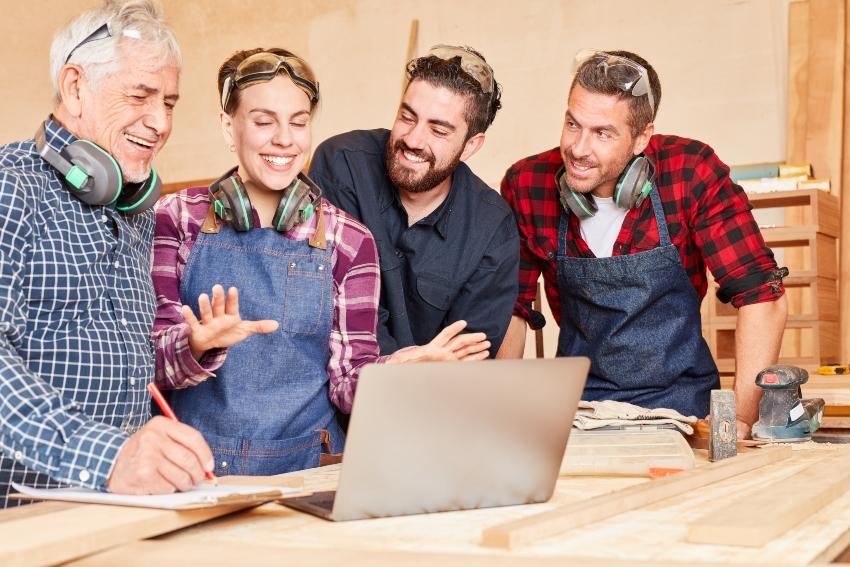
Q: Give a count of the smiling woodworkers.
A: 4